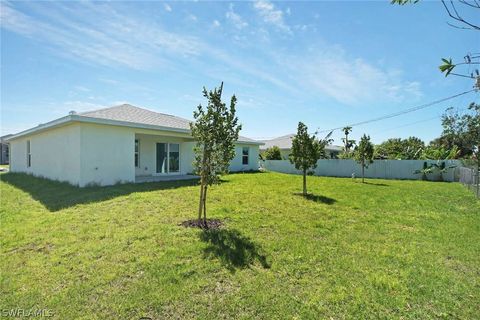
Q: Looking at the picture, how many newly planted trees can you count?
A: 3